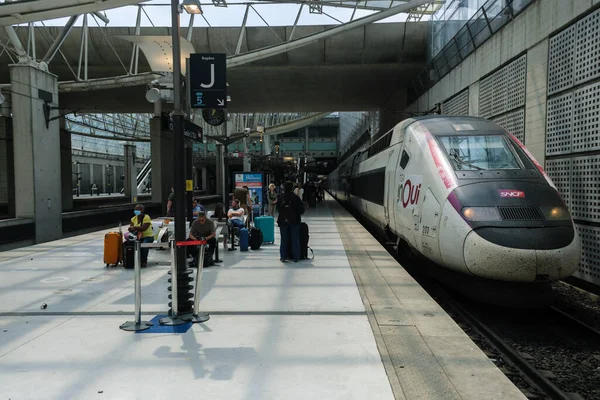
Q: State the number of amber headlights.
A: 2